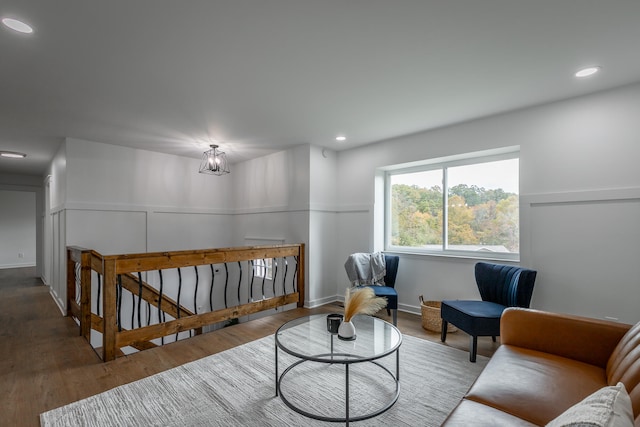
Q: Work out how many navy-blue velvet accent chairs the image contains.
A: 2